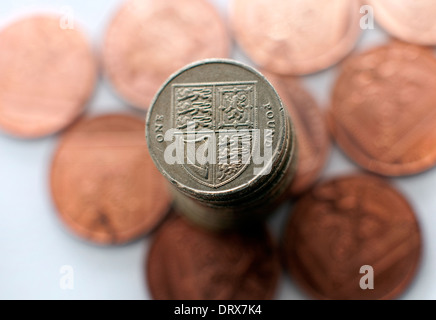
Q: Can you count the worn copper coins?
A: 9